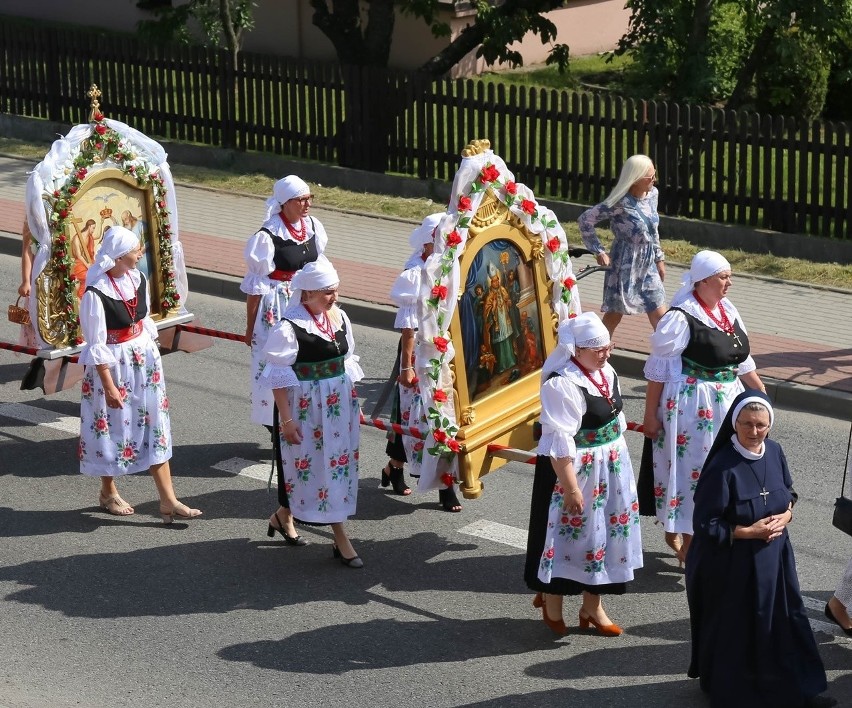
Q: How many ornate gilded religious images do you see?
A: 2